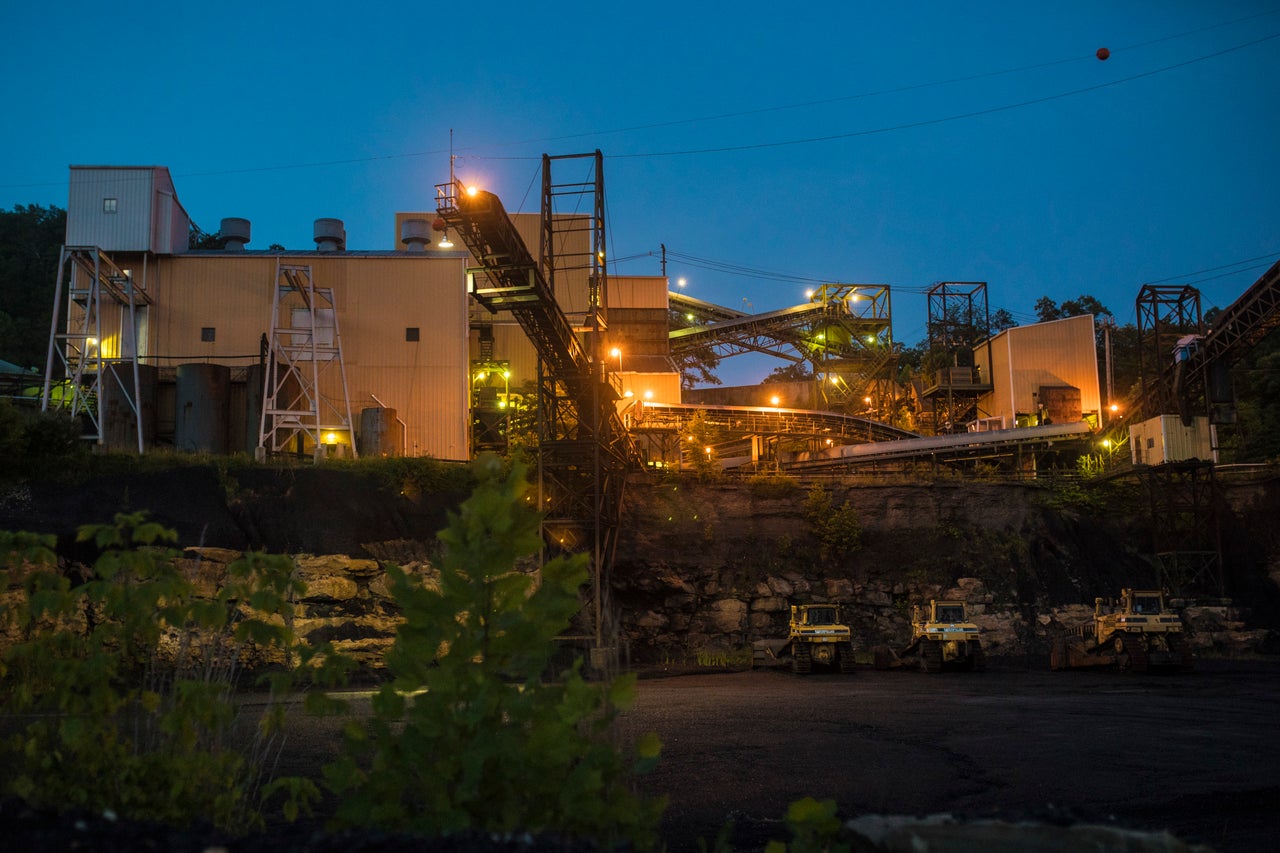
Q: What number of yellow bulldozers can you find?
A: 3